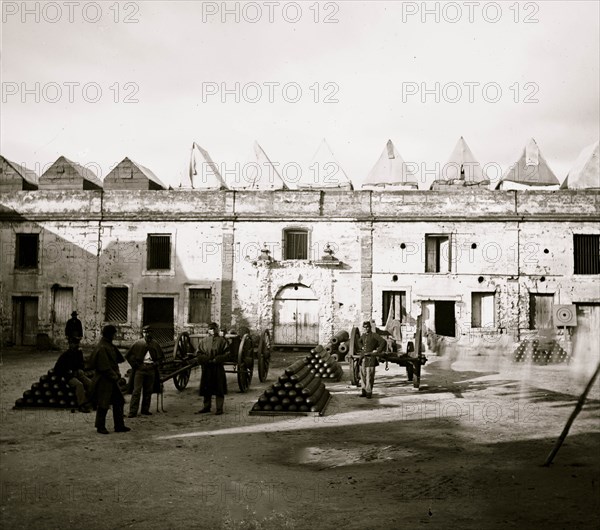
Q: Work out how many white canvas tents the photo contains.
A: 7